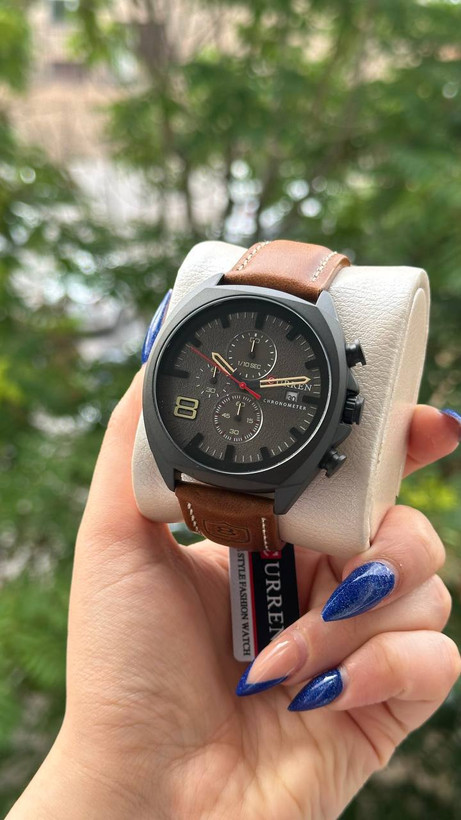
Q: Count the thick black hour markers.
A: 11